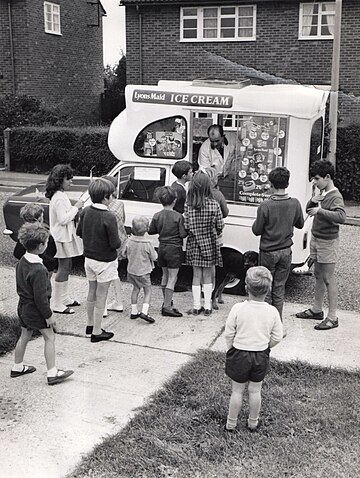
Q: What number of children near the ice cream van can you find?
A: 13